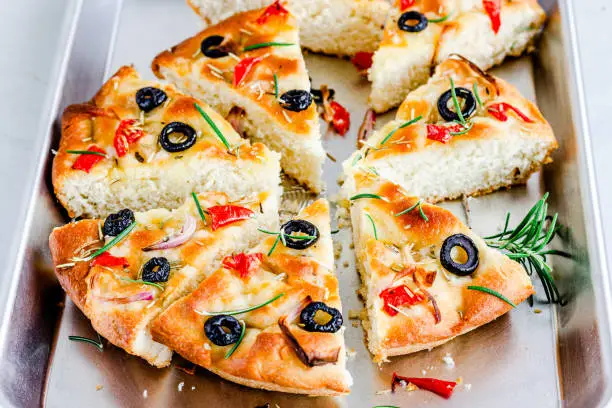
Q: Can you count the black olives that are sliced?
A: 12